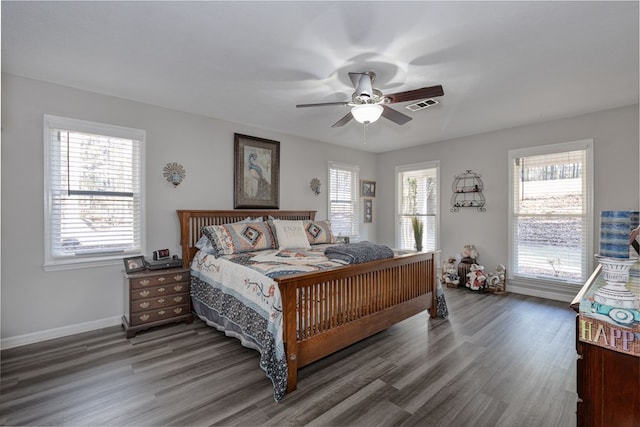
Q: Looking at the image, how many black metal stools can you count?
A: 0